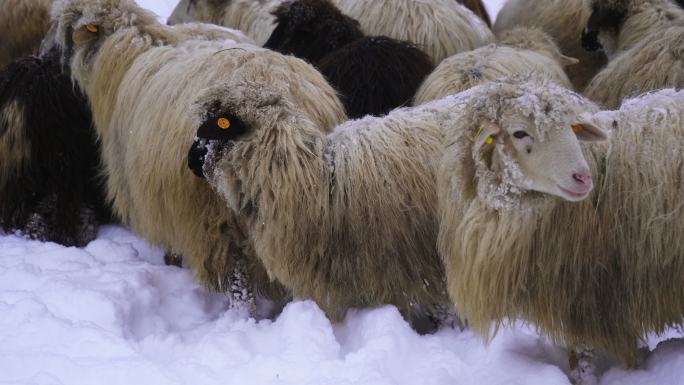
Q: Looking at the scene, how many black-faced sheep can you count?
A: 2